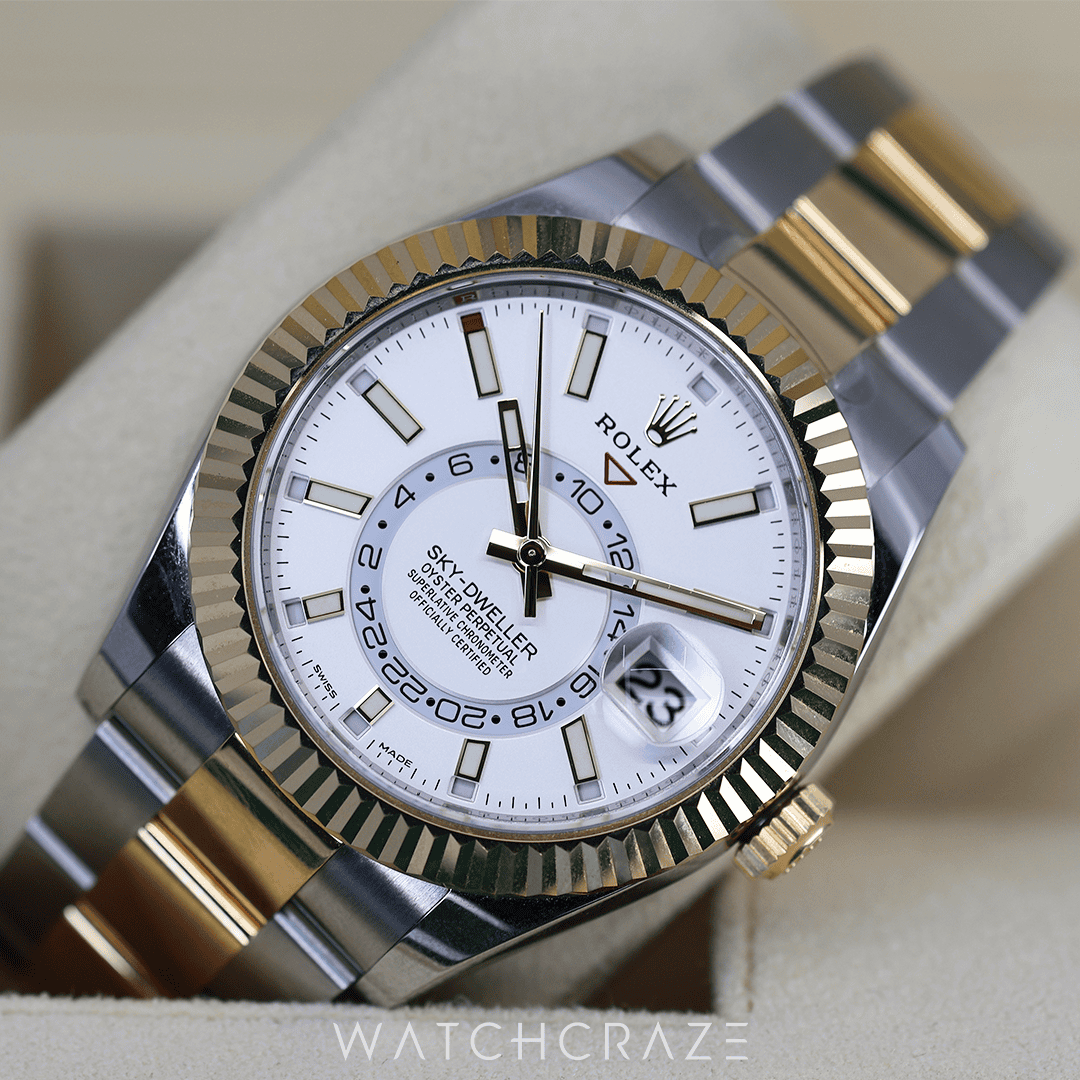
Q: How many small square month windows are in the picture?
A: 12